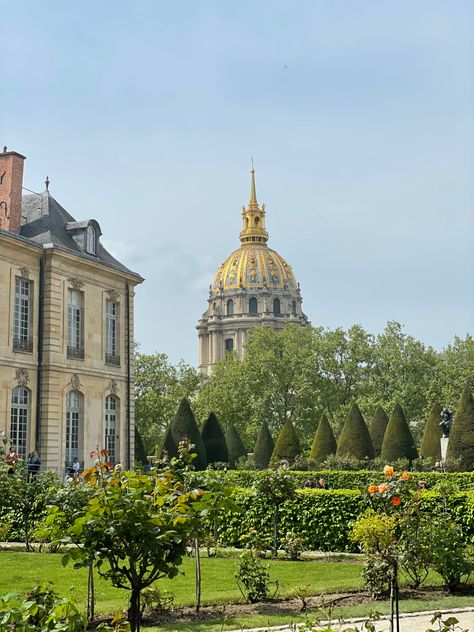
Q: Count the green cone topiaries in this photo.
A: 13